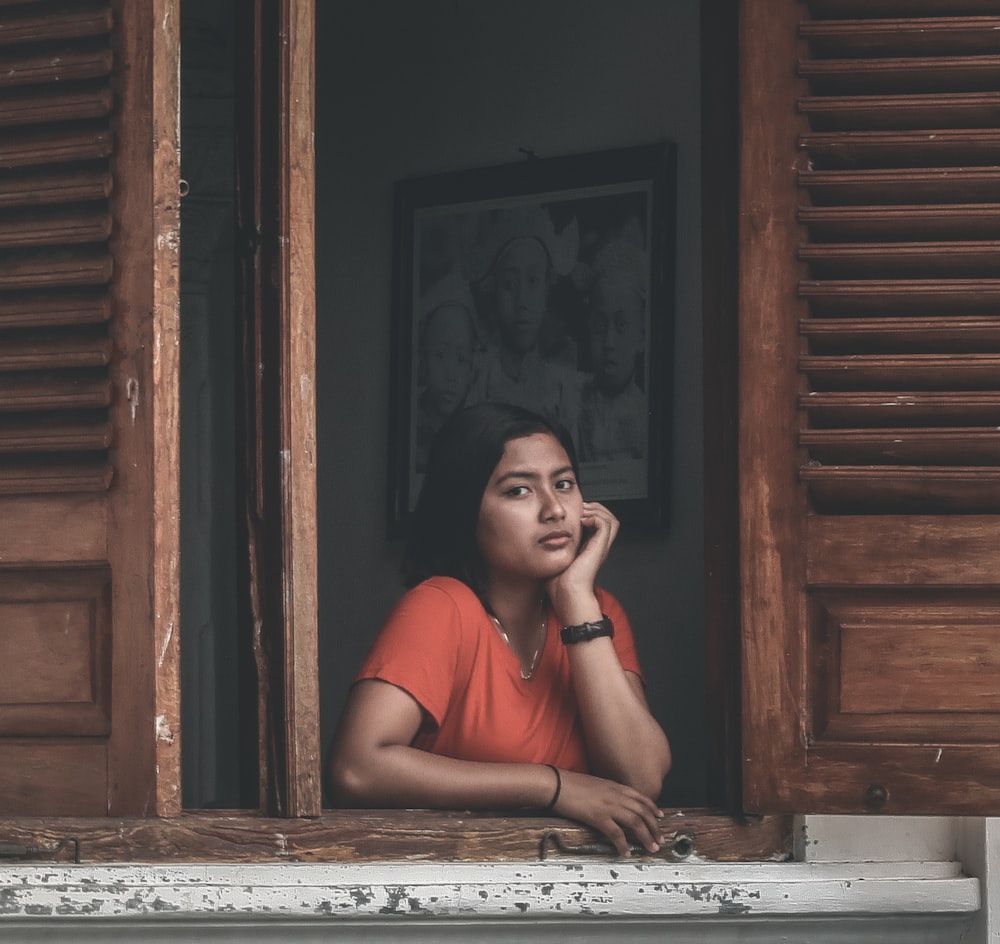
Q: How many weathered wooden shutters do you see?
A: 2